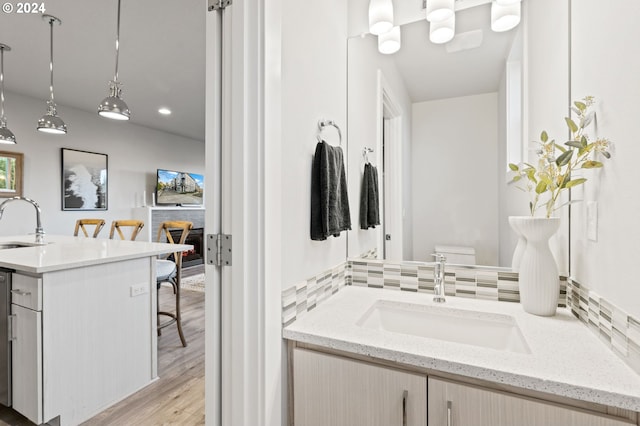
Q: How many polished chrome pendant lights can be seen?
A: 3